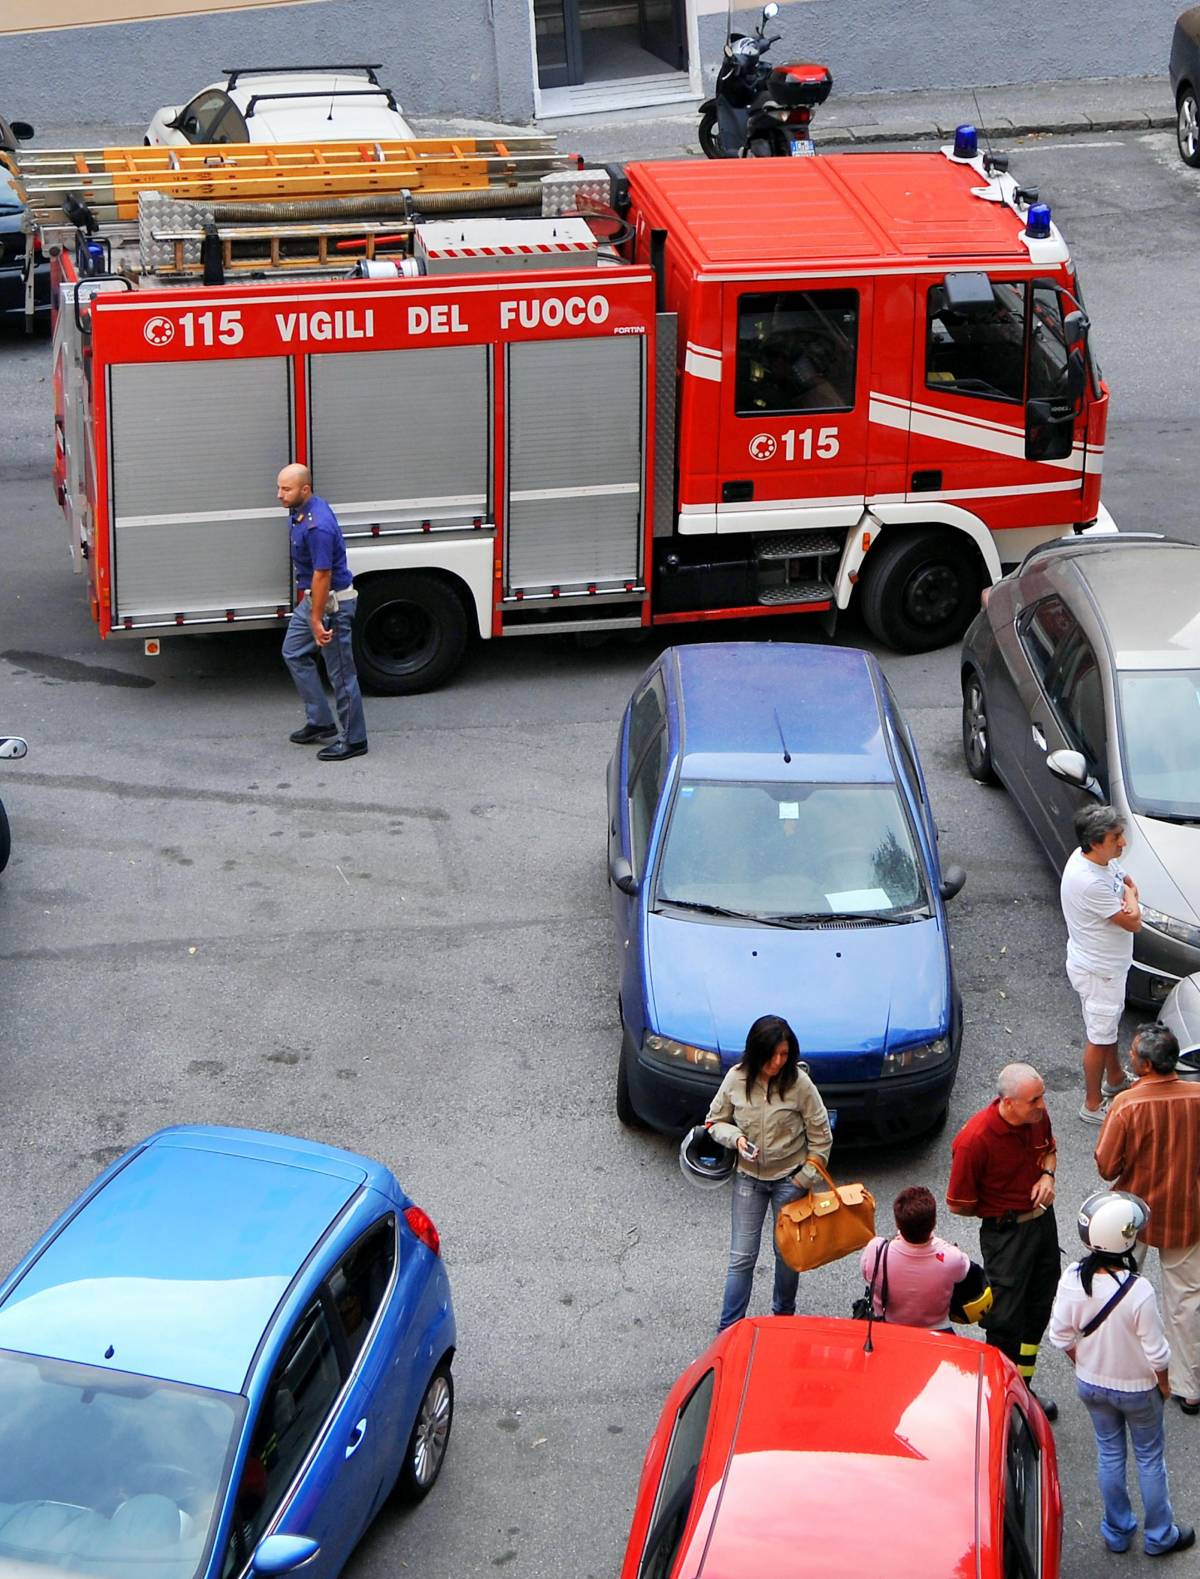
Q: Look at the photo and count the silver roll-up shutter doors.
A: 3